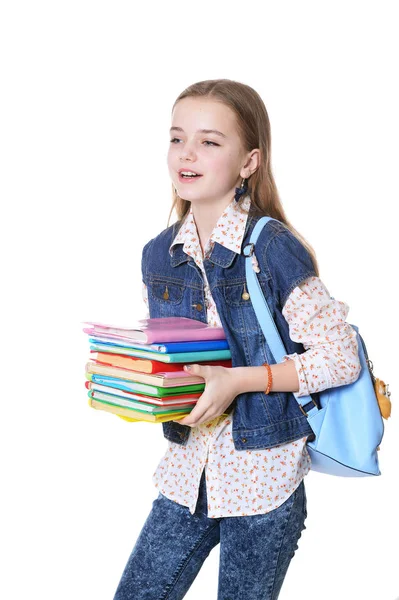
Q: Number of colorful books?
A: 9